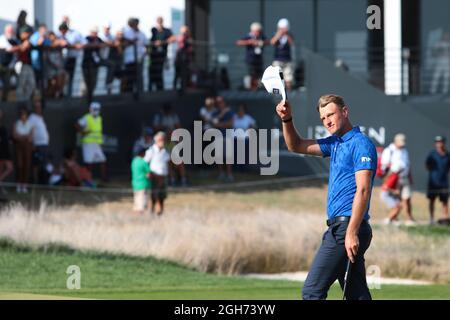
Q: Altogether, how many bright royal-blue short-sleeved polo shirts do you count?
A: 1